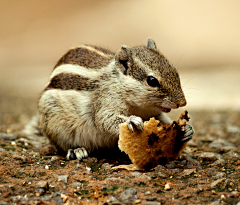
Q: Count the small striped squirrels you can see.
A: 1